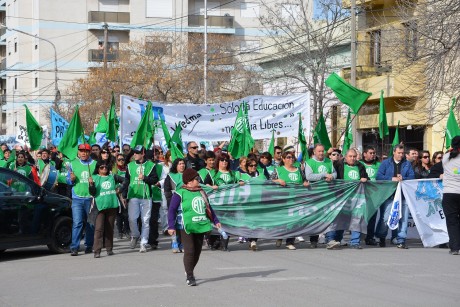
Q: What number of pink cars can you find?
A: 0